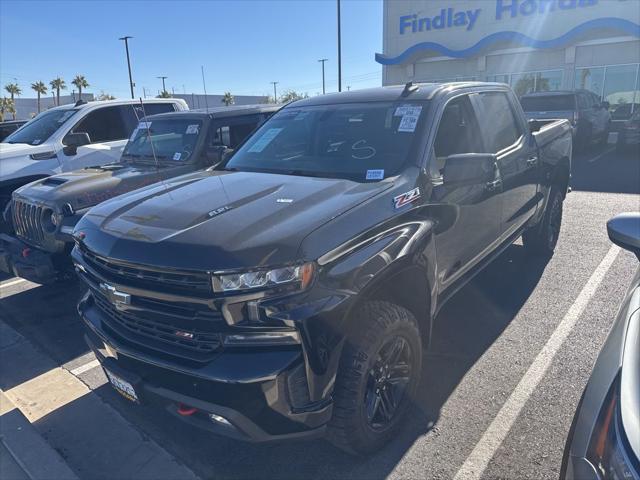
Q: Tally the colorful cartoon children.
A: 0